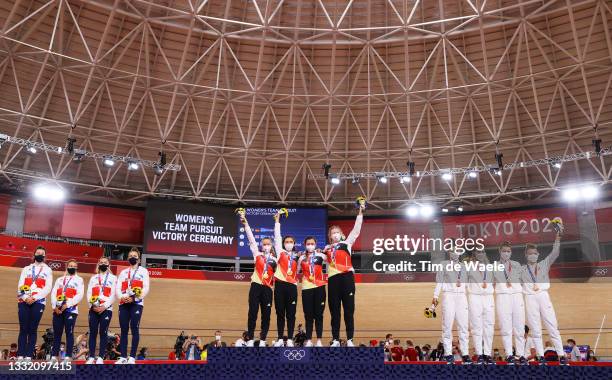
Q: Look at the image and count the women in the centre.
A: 4